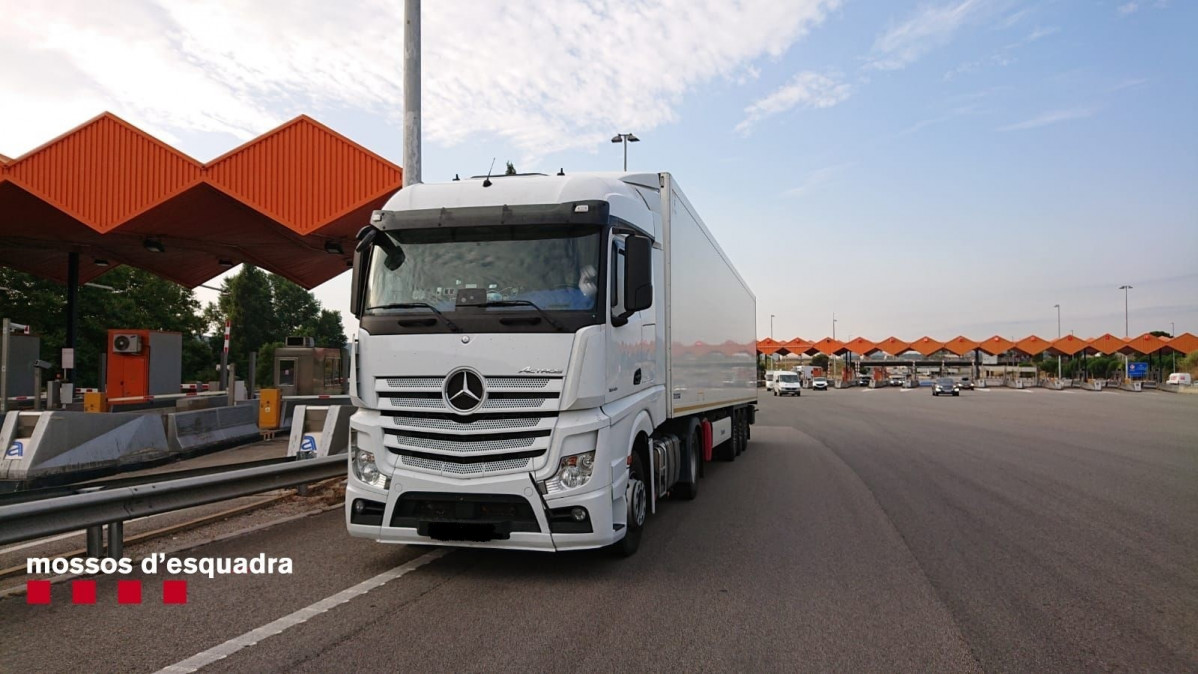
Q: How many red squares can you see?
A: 4